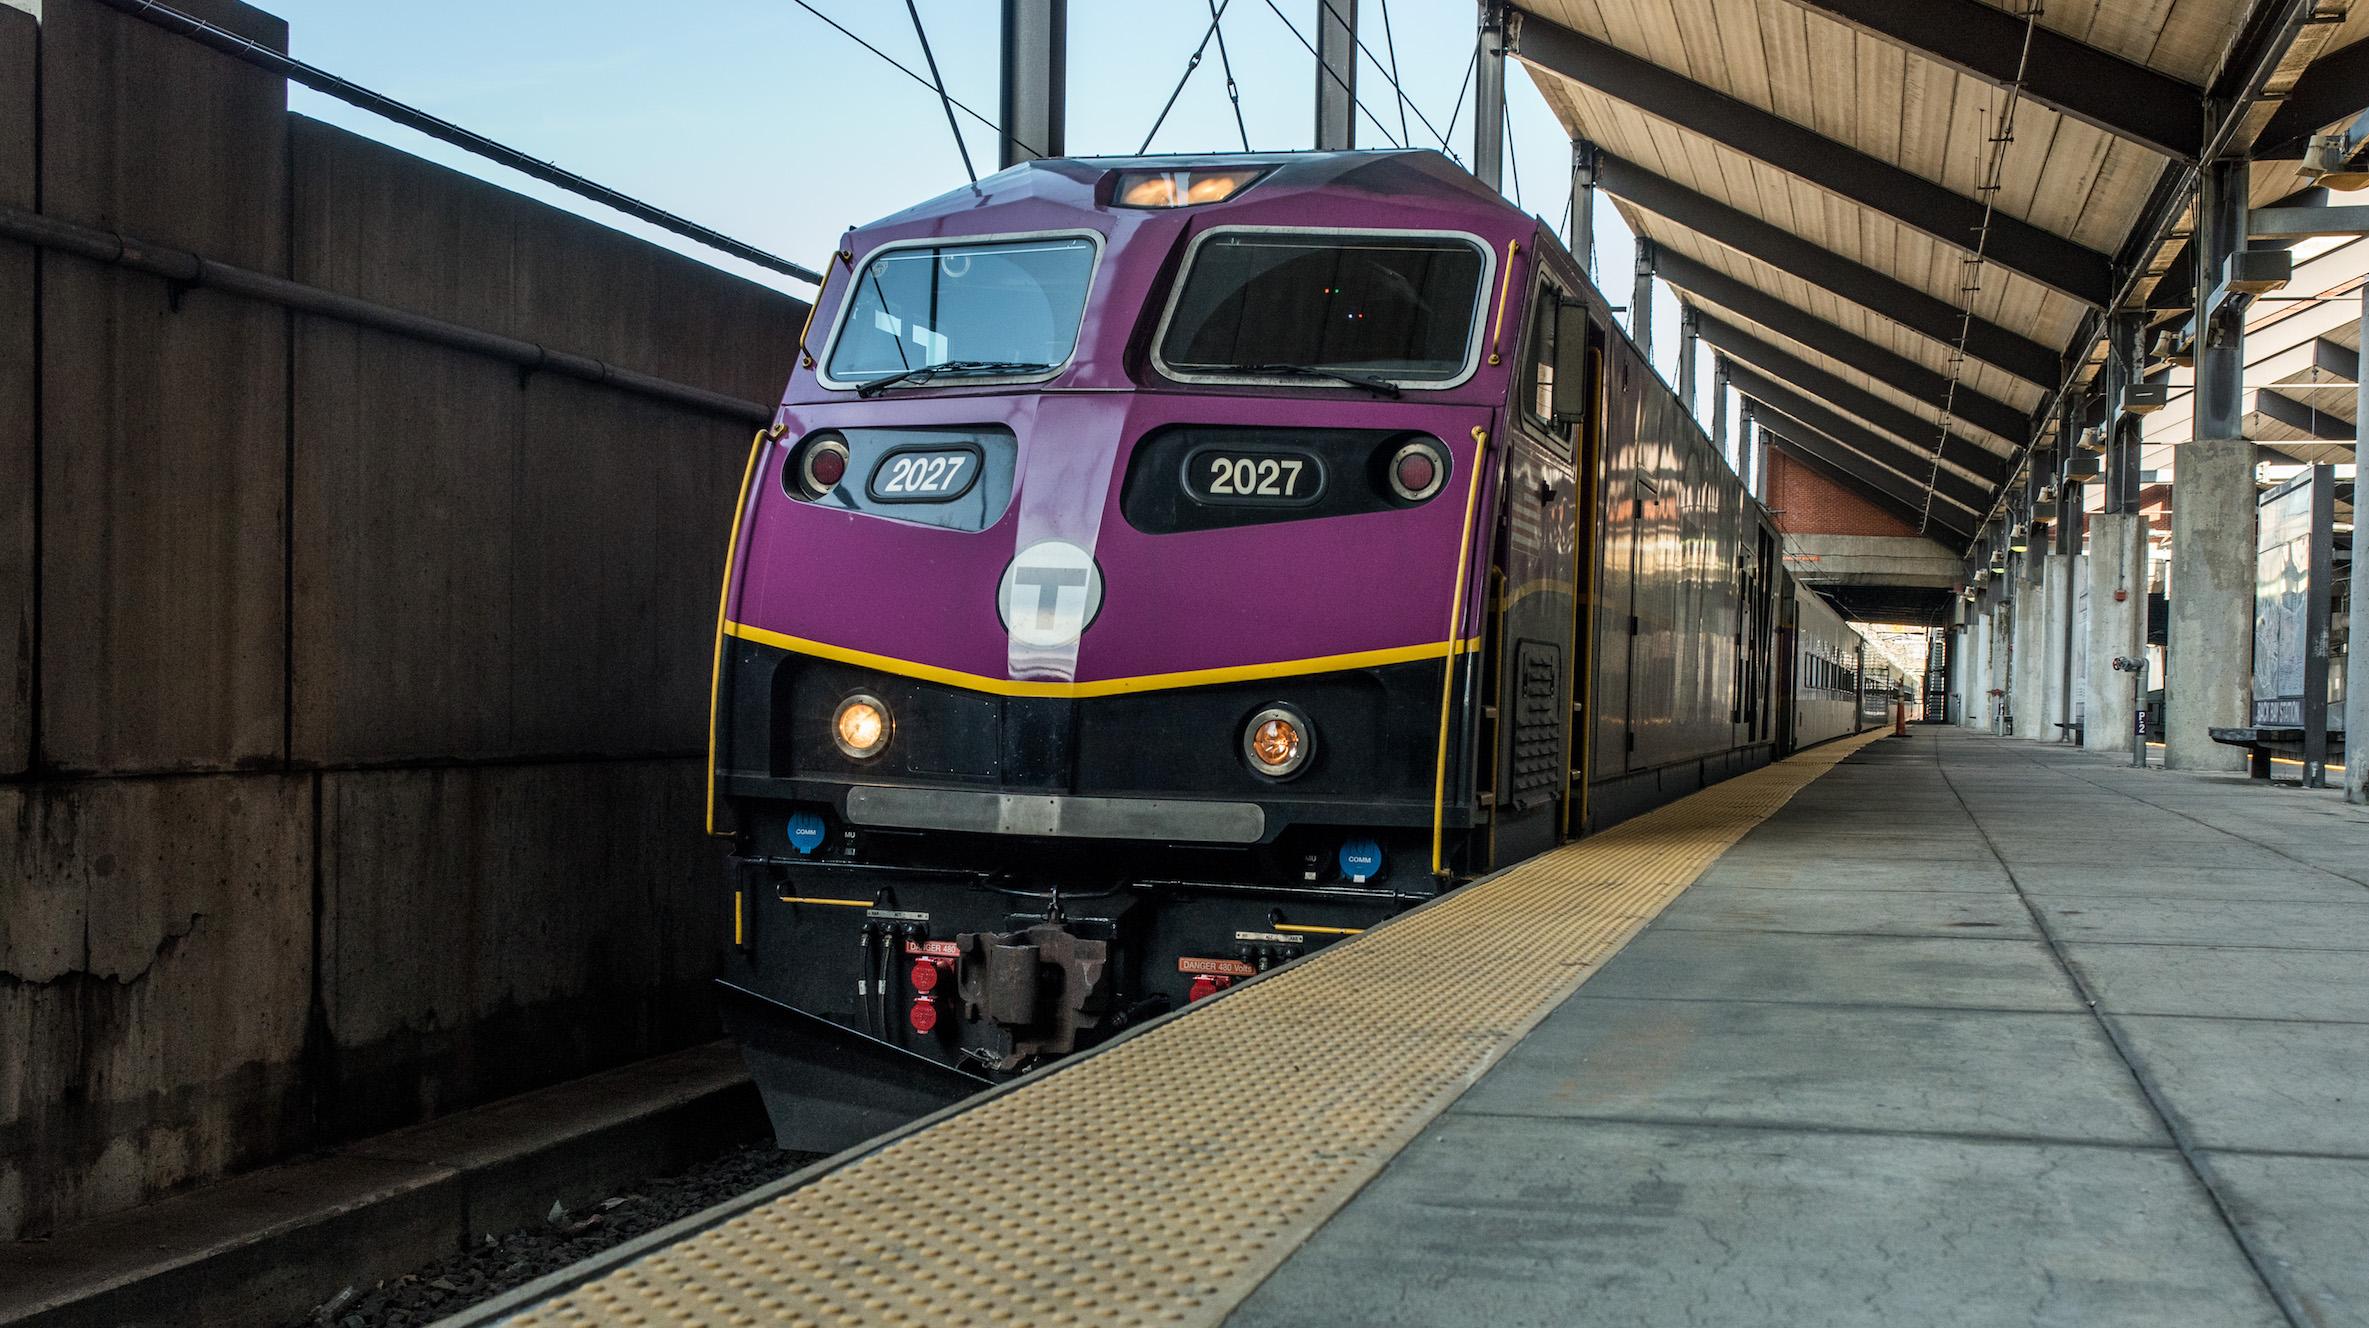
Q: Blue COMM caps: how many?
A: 2